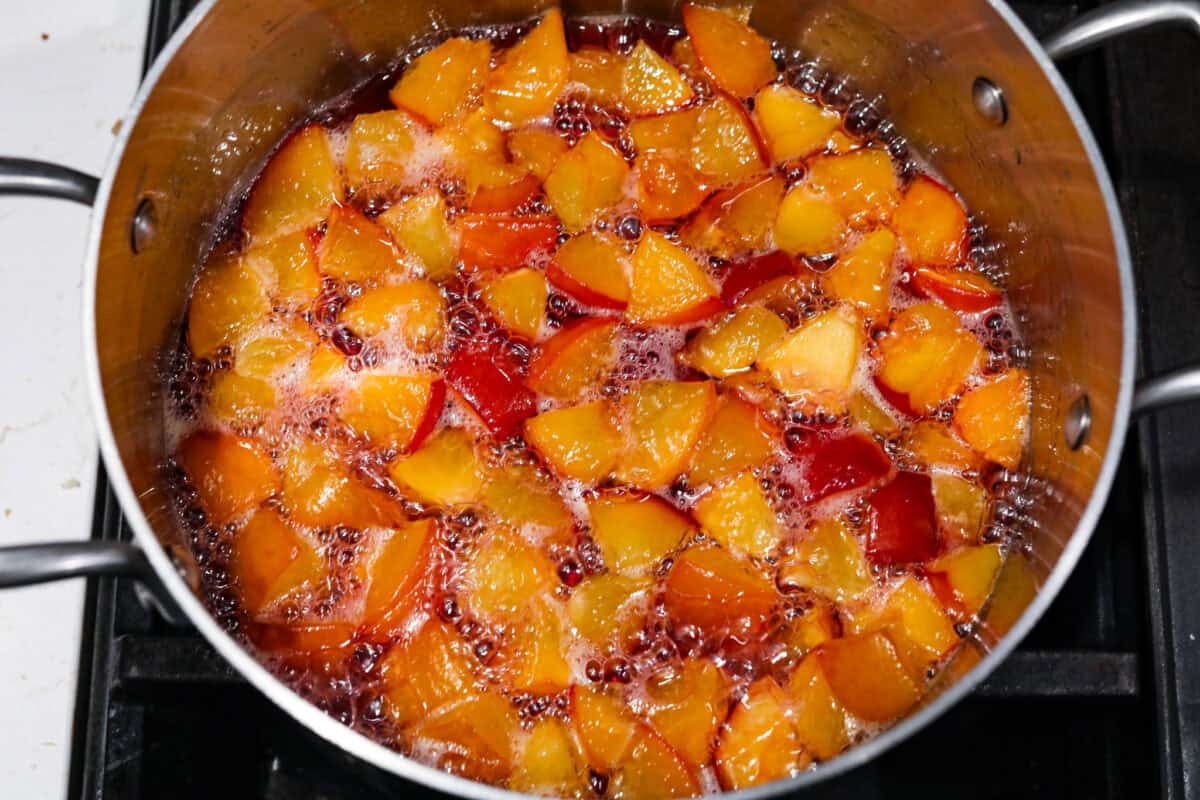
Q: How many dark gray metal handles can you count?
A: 2